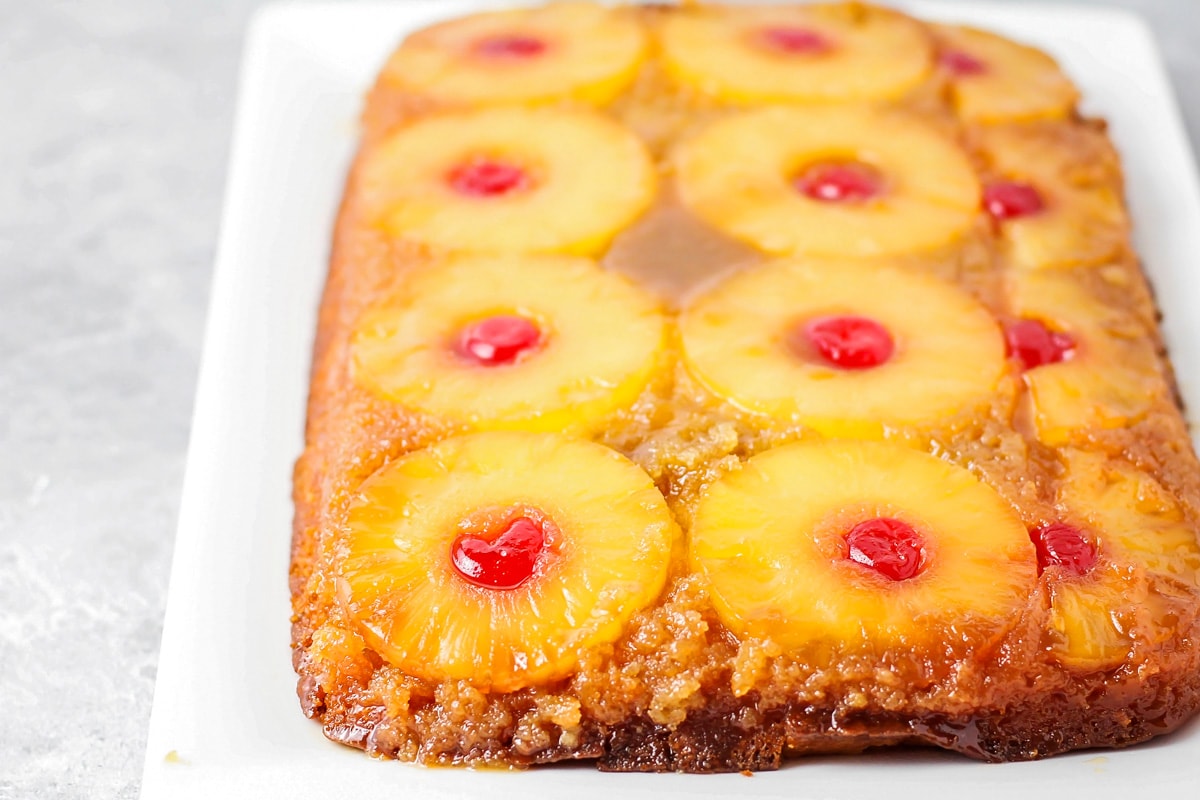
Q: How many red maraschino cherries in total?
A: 12